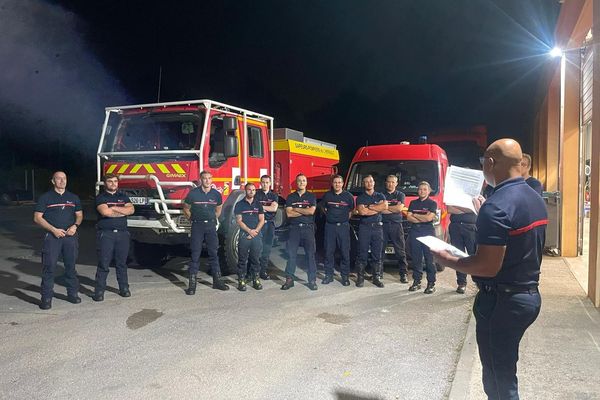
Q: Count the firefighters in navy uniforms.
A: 13